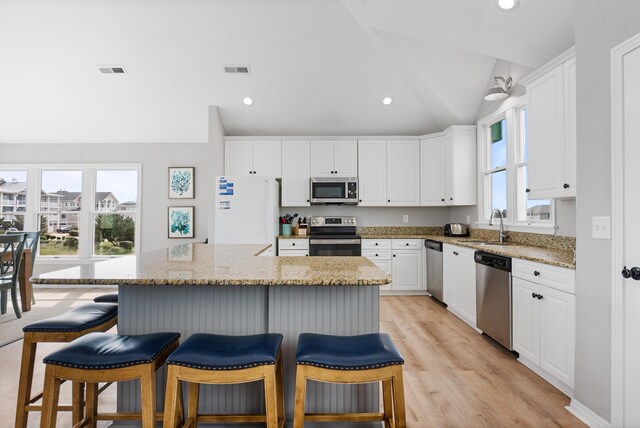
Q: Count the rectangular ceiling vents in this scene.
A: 2